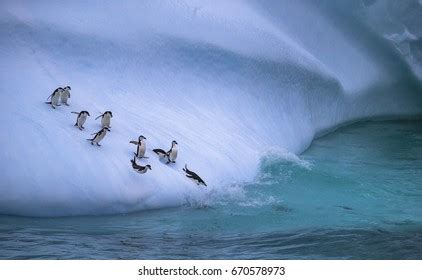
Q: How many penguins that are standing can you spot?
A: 7